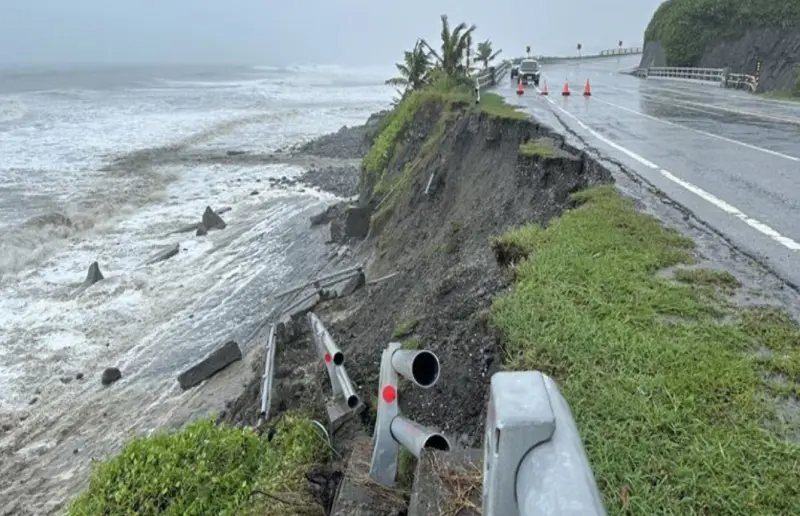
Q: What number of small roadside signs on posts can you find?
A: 3